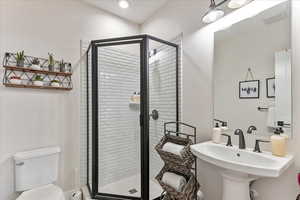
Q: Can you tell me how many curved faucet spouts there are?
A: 1